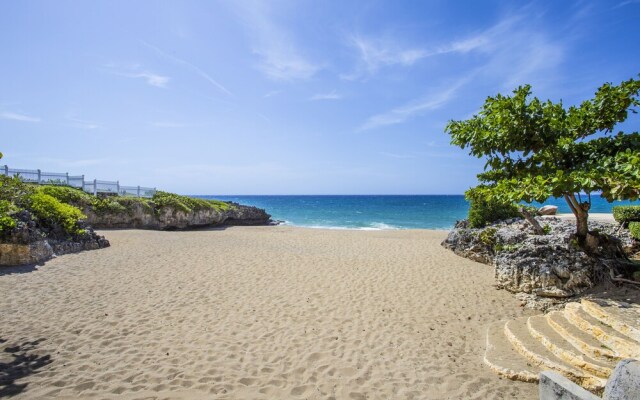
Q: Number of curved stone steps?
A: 6